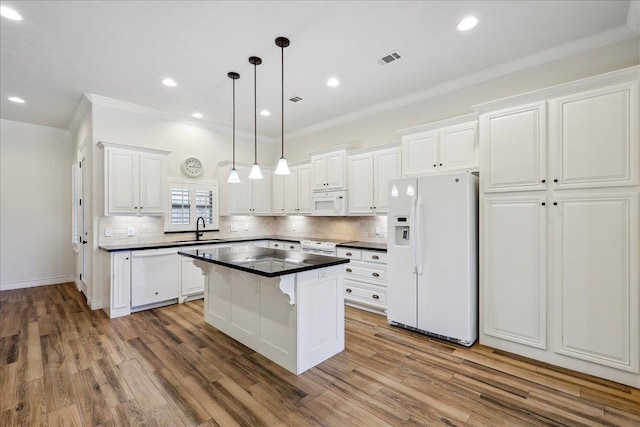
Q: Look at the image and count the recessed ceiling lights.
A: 7